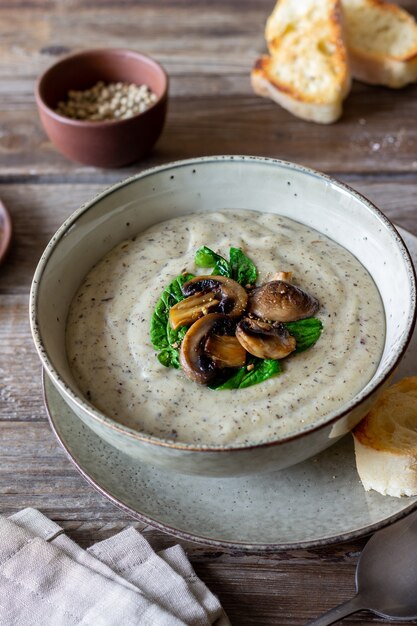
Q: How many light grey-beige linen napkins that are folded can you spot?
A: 1